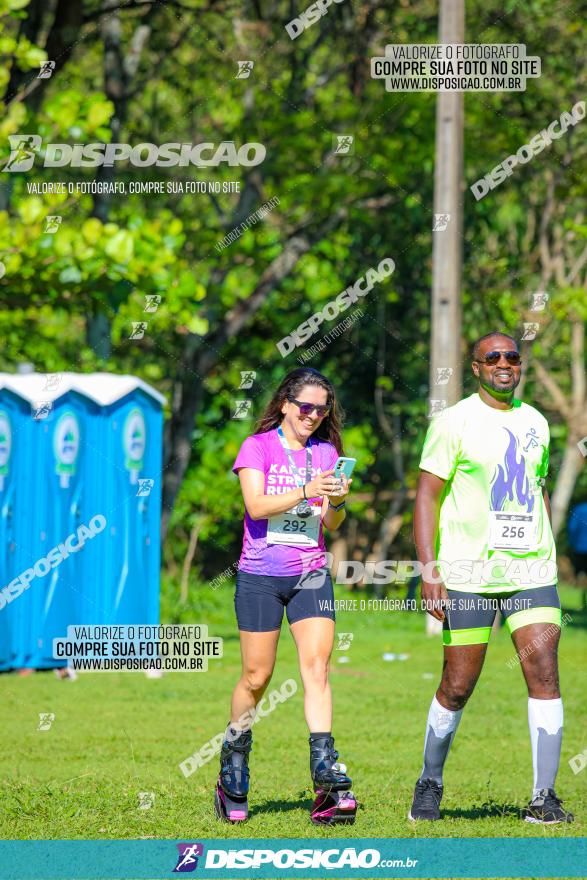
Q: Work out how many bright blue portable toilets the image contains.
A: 3